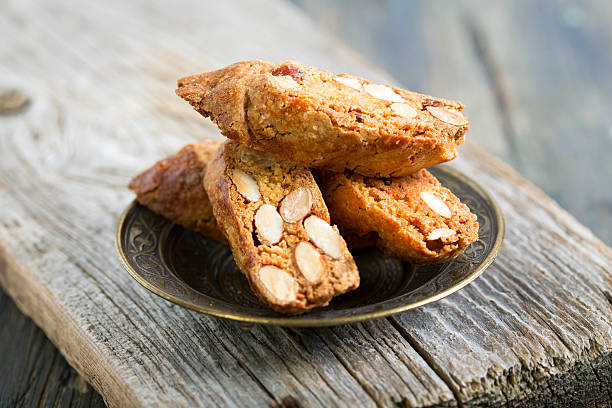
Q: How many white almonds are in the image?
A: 13